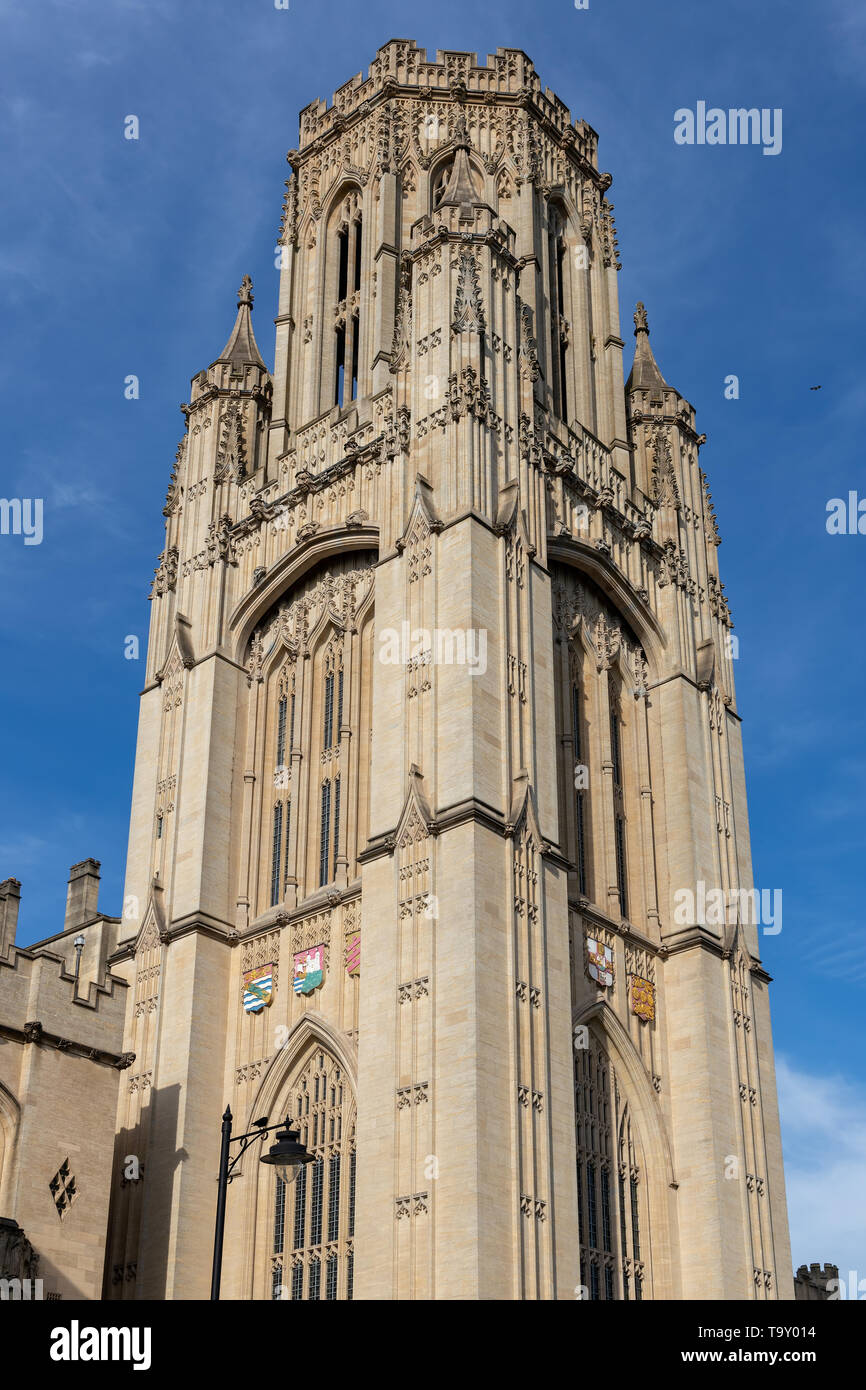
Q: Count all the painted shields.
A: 5